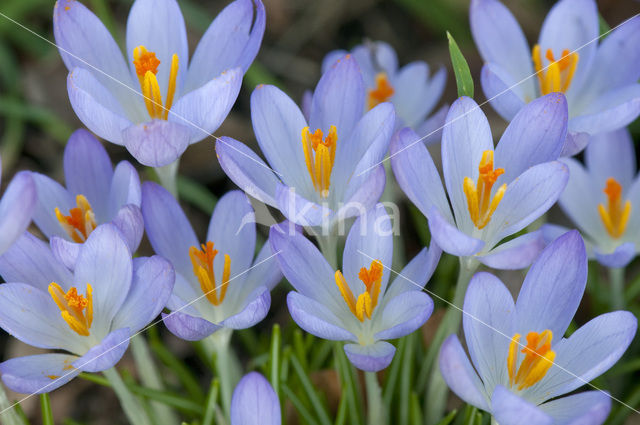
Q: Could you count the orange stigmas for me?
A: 11